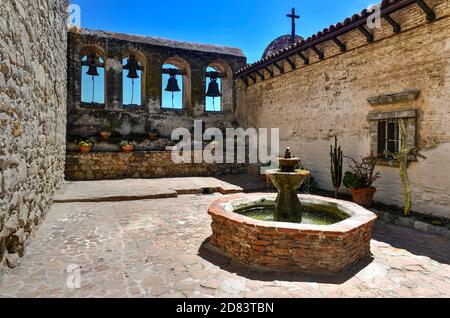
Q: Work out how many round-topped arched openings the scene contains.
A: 4